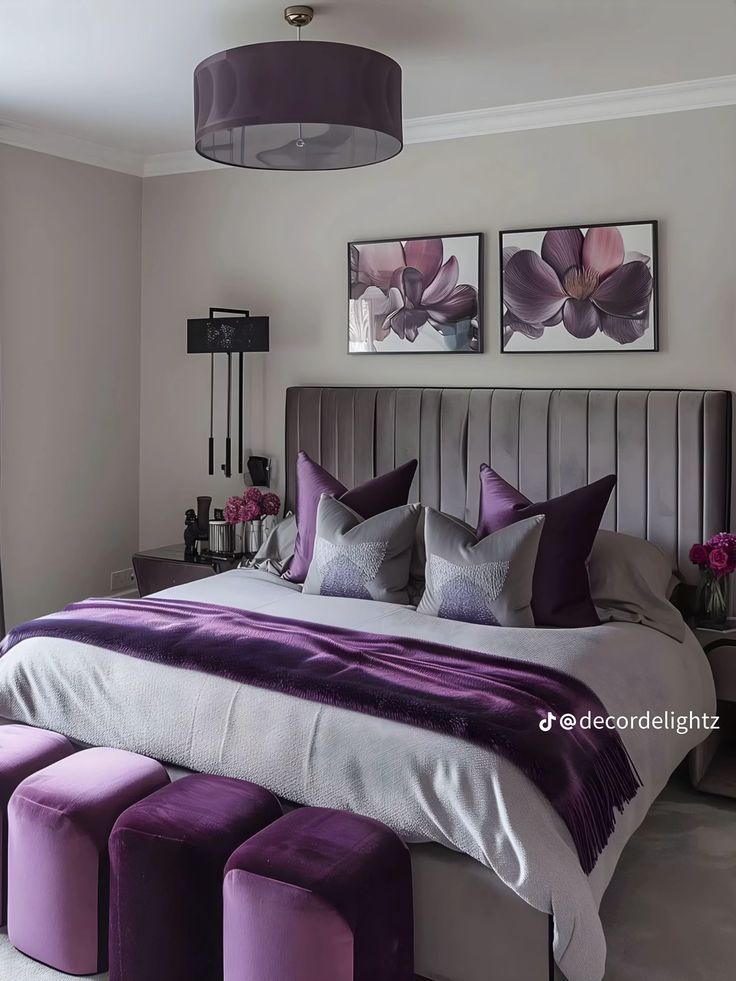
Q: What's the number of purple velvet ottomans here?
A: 4